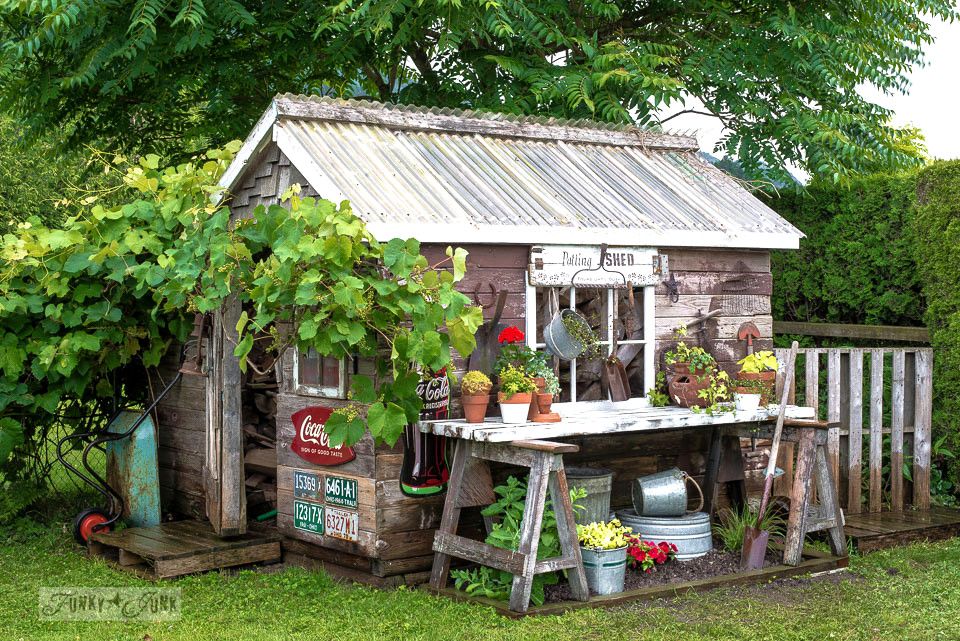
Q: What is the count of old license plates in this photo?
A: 4